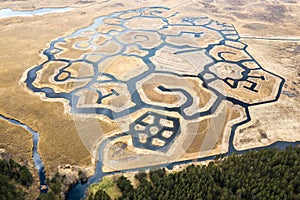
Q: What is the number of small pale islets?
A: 7